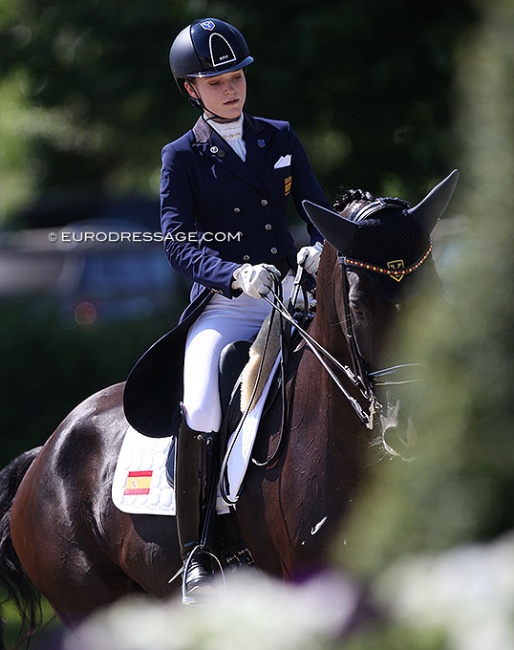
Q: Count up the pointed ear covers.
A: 2